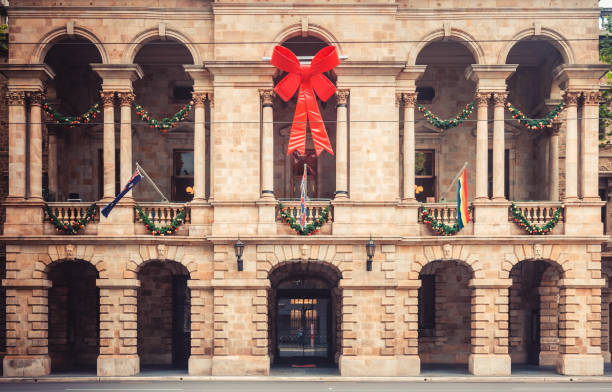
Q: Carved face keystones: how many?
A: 5